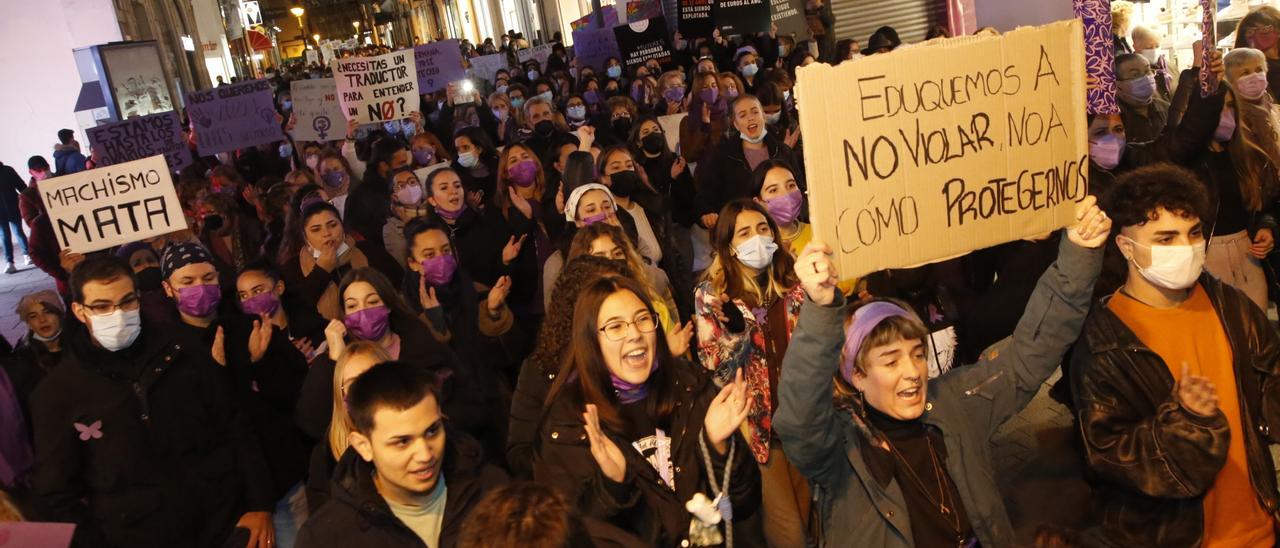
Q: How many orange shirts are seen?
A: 1